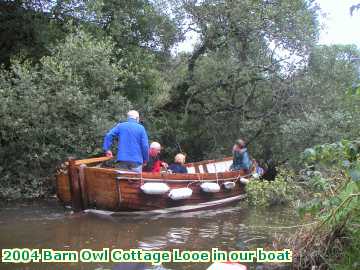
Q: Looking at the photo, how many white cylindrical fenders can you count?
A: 5